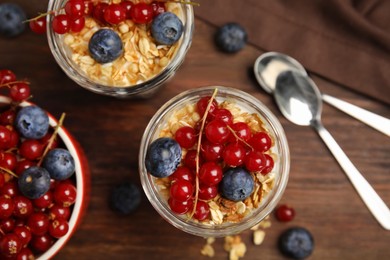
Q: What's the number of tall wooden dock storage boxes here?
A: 0